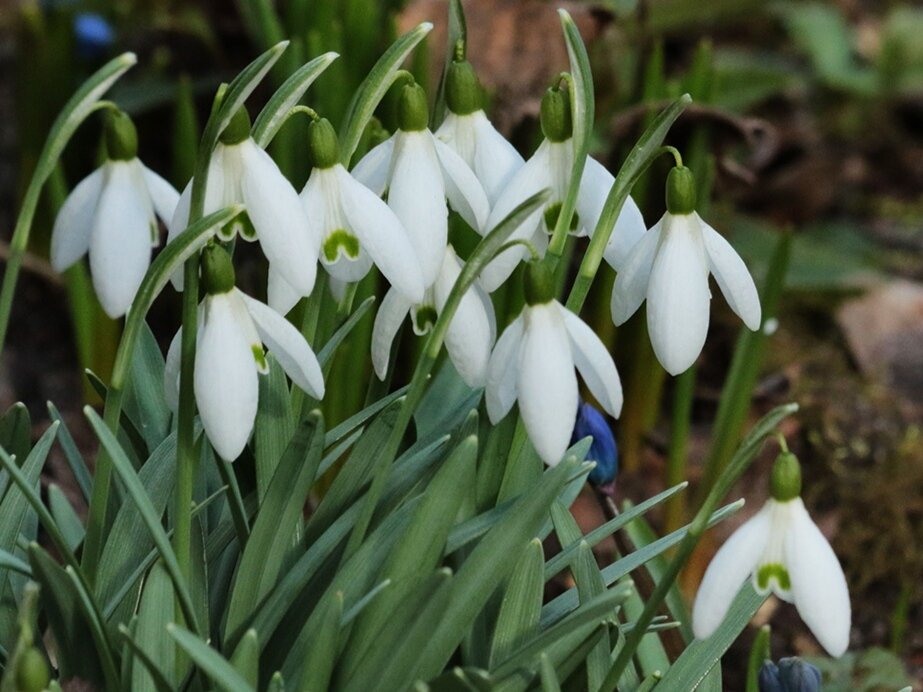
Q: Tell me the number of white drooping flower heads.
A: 11